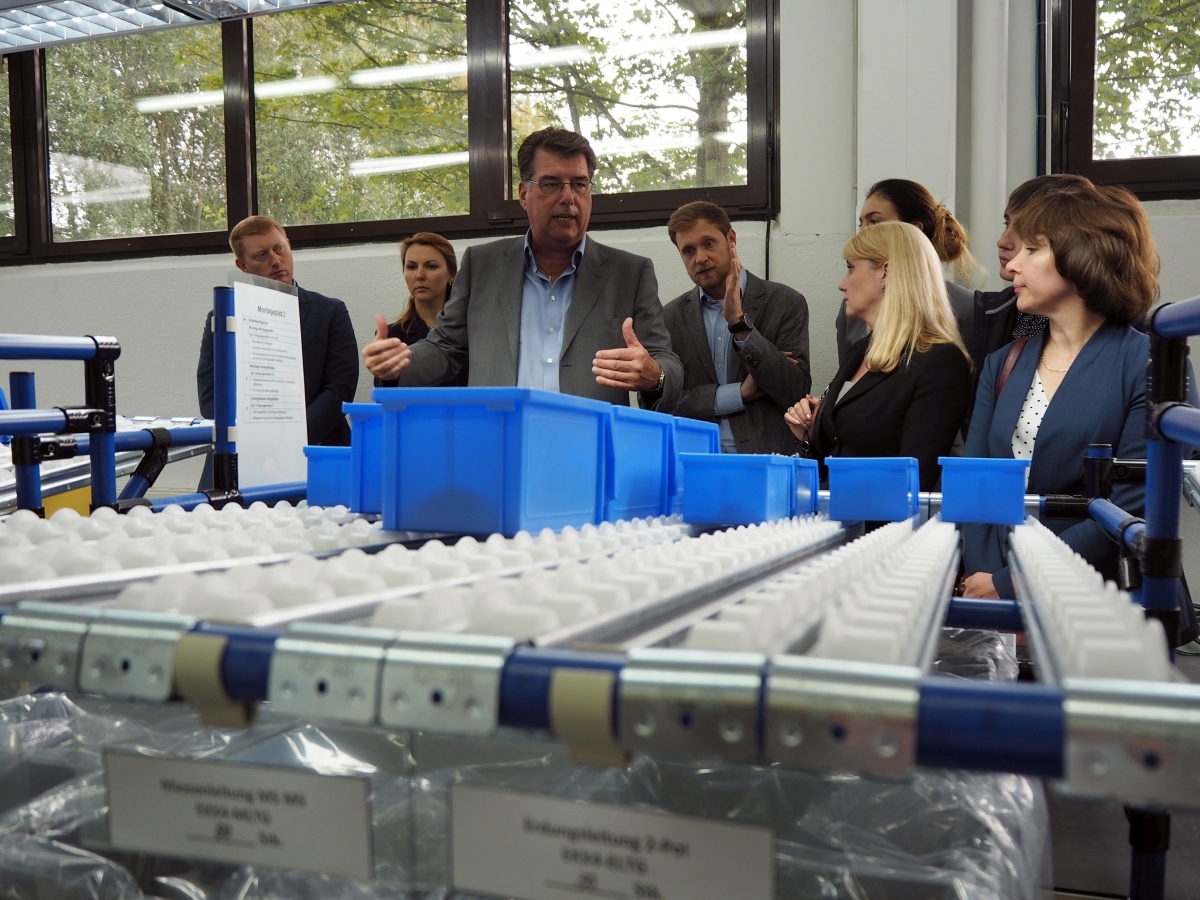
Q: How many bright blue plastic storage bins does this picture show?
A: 9